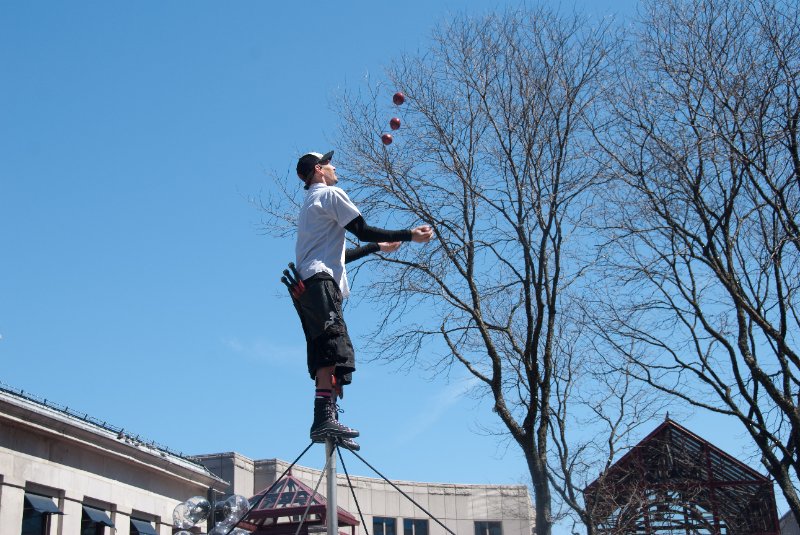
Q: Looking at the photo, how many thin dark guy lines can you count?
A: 4